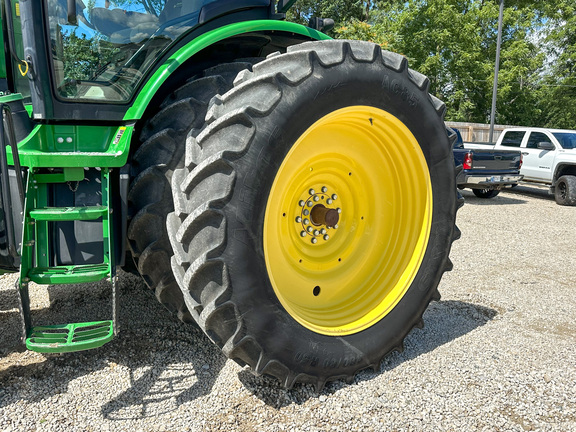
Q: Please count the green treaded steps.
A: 3